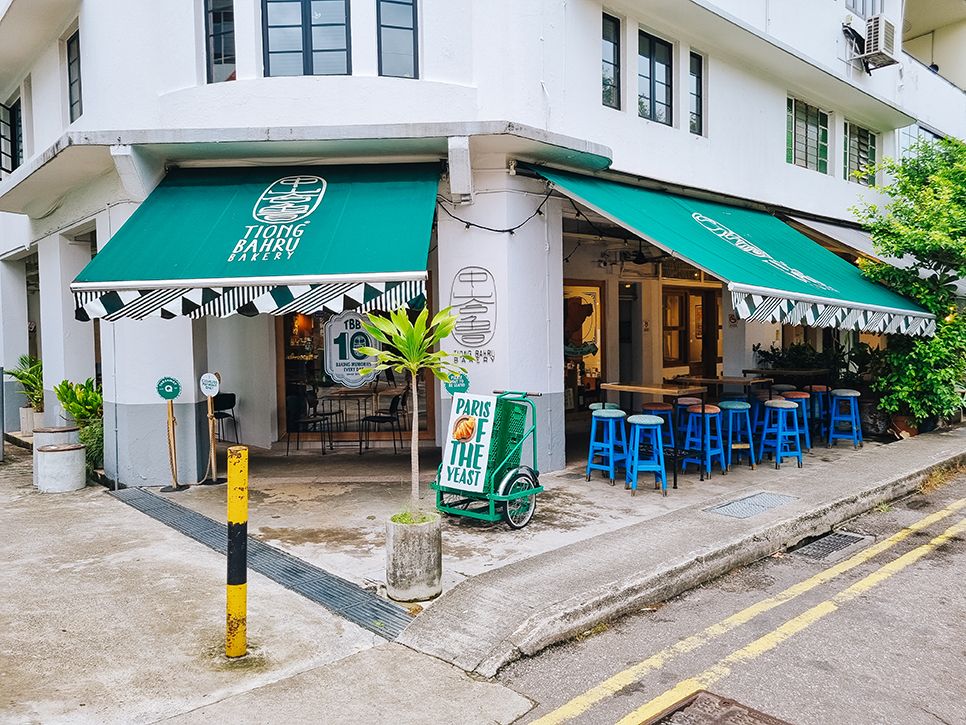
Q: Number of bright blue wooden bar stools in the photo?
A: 15